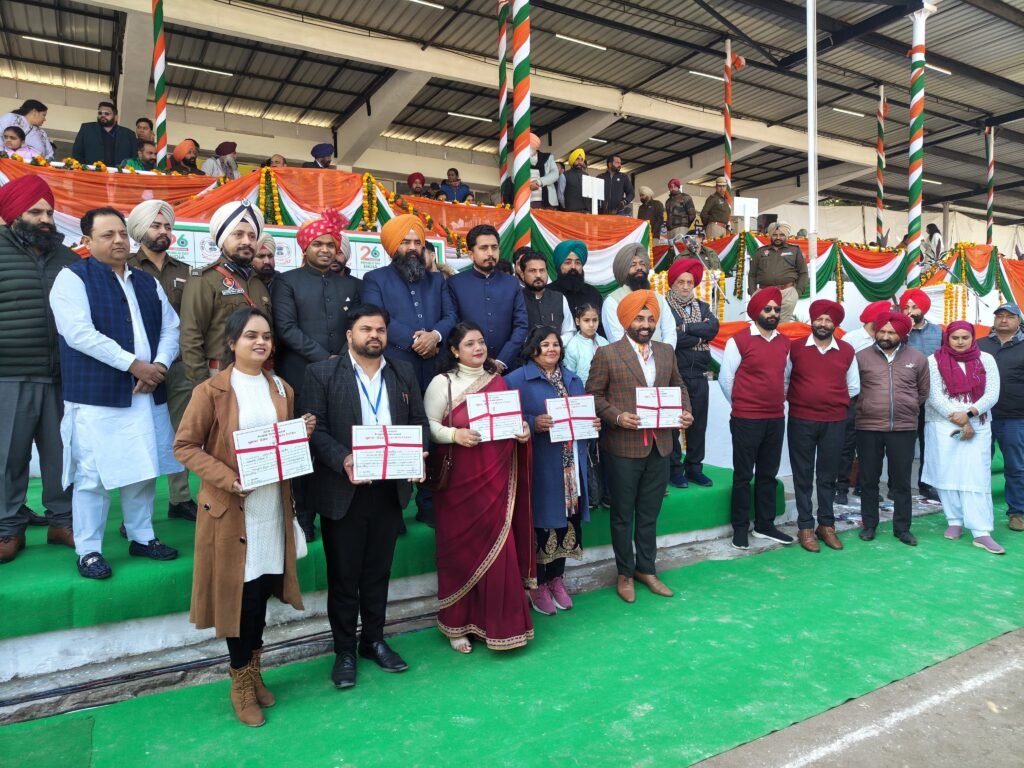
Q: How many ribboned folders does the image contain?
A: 5